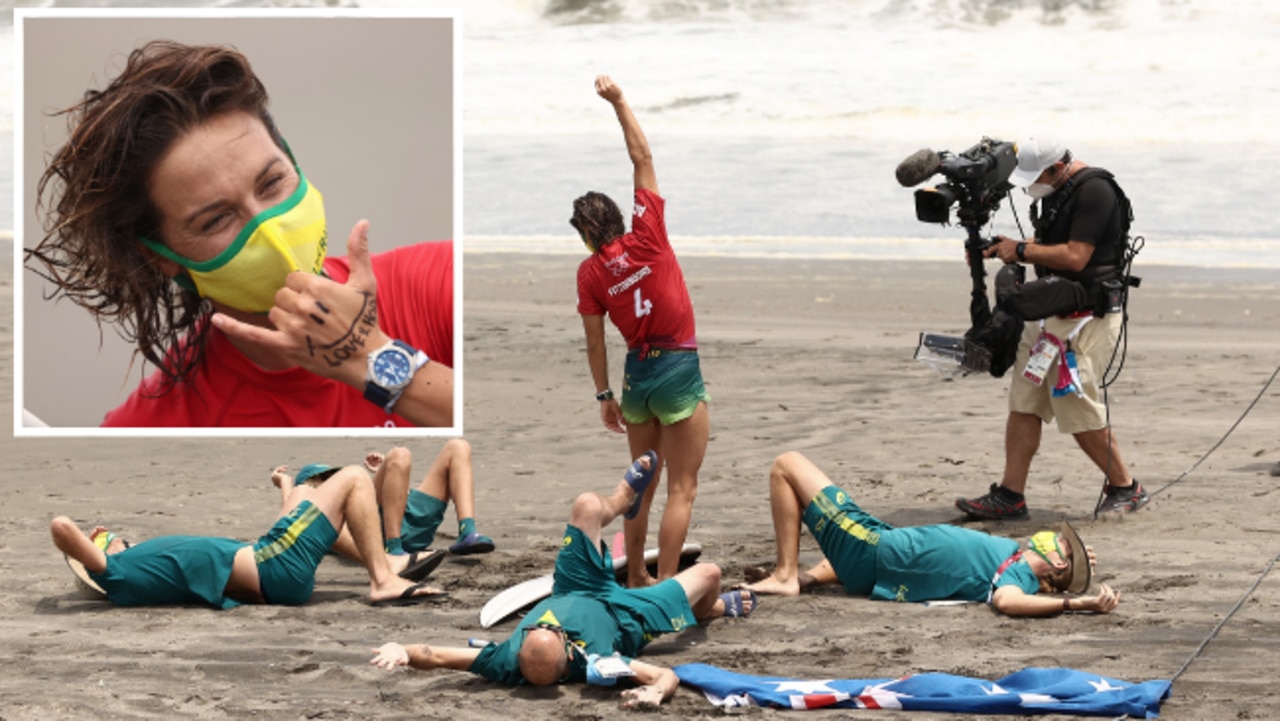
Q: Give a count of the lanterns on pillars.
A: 0